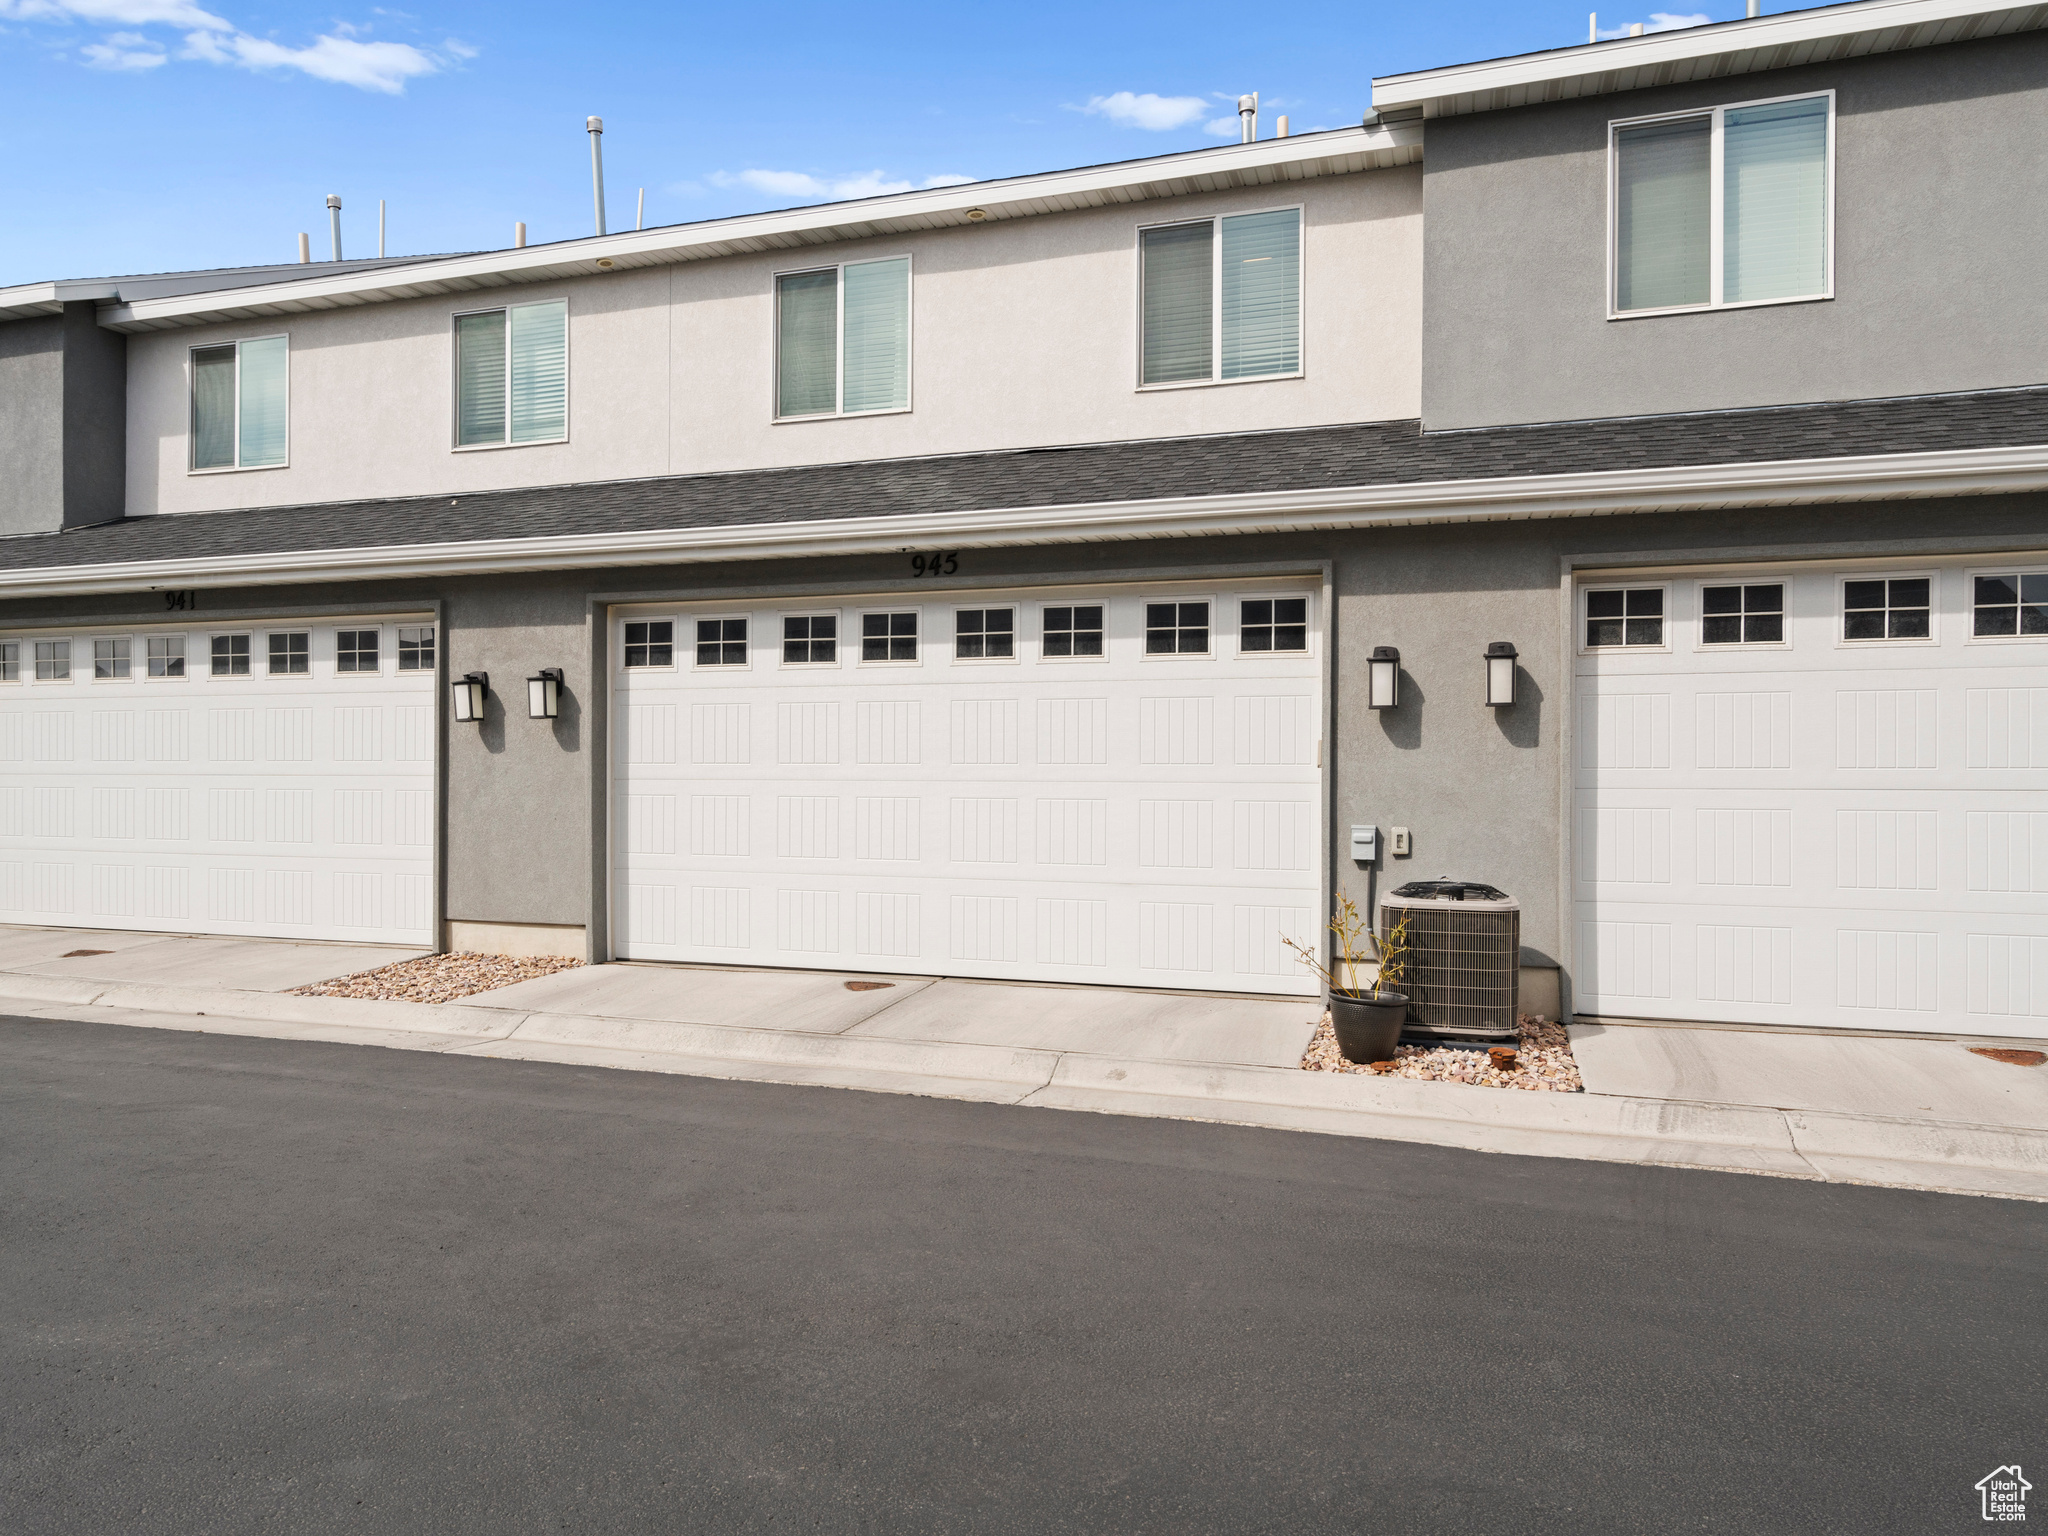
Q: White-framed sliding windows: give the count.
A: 5